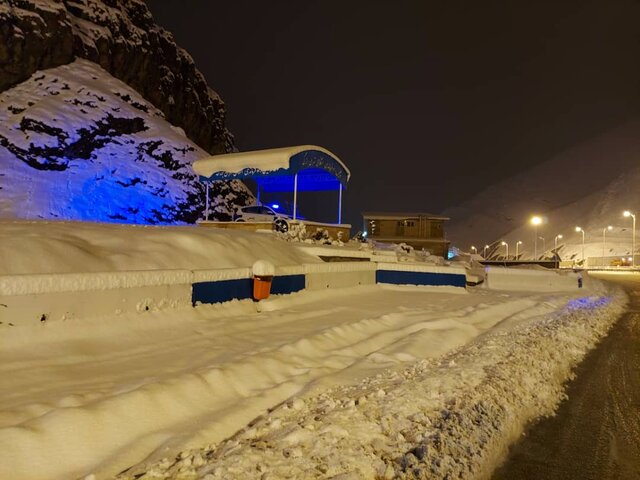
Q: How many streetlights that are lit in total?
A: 9